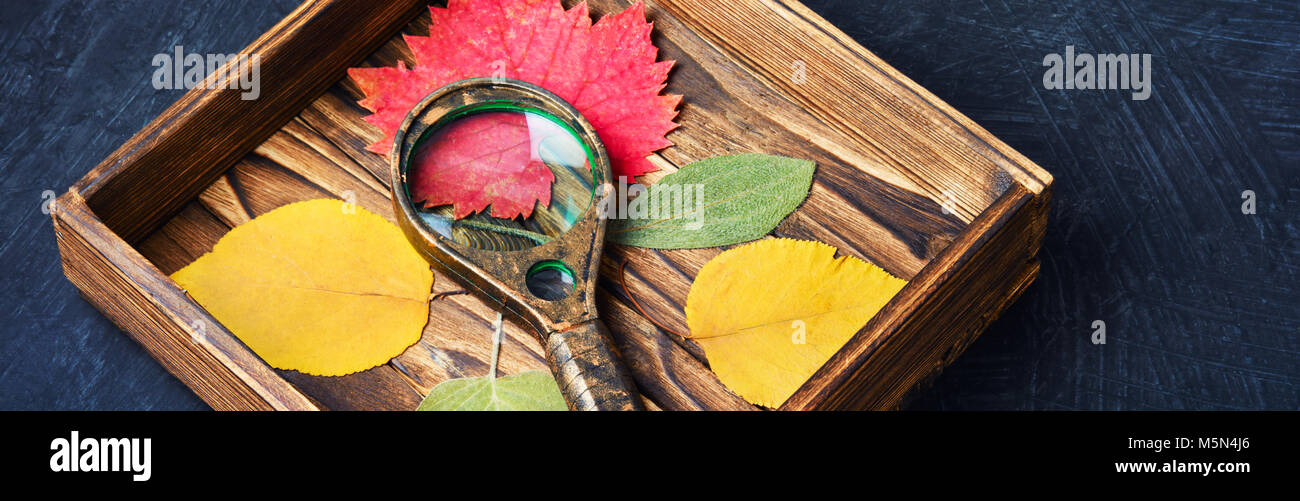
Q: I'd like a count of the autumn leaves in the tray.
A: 5